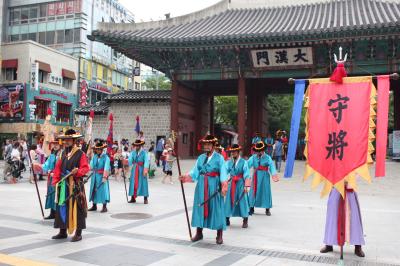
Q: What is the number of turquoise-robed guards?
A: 6